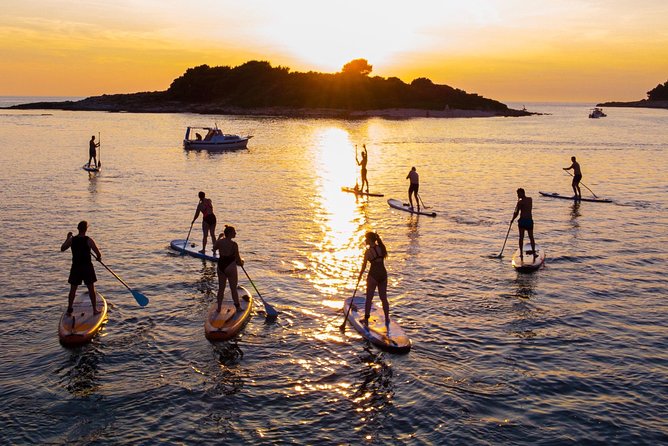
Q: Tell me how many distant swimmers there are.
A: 0